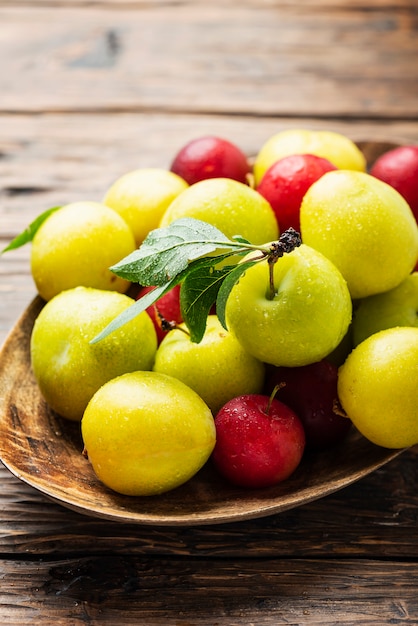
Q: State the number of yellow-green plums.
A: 11